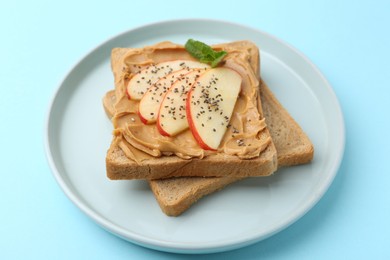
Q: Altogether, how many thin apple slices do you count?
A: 4